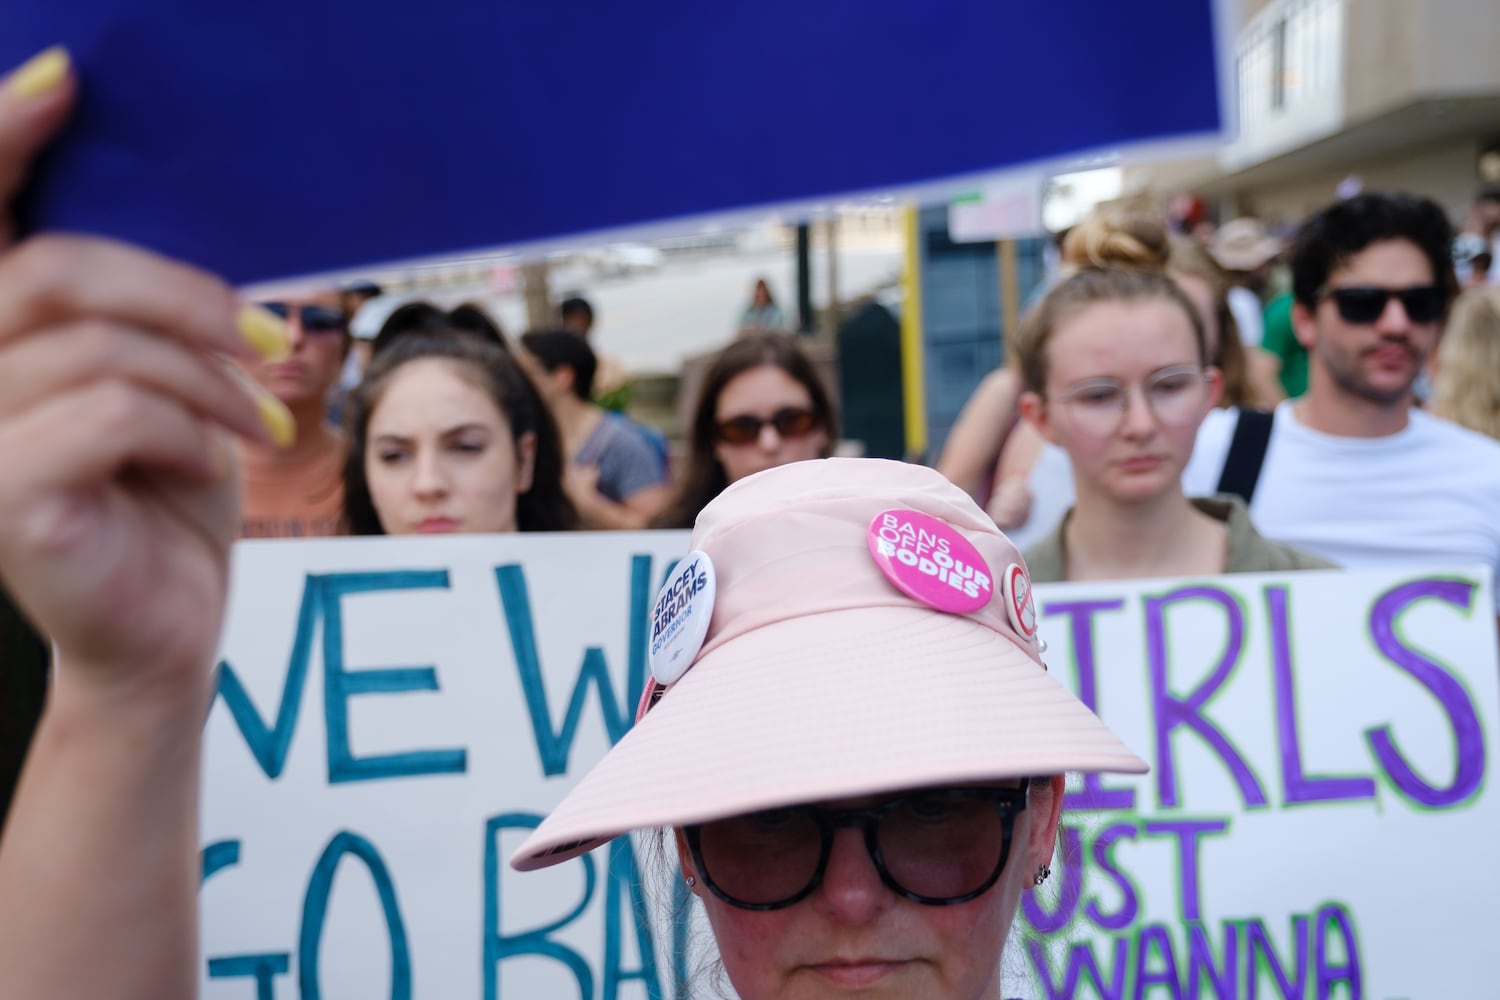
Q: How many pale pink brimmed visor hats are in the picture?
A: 1